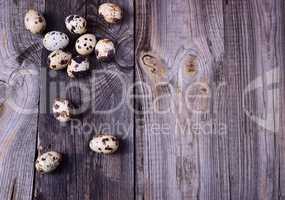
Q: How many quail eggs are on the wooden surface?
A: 11